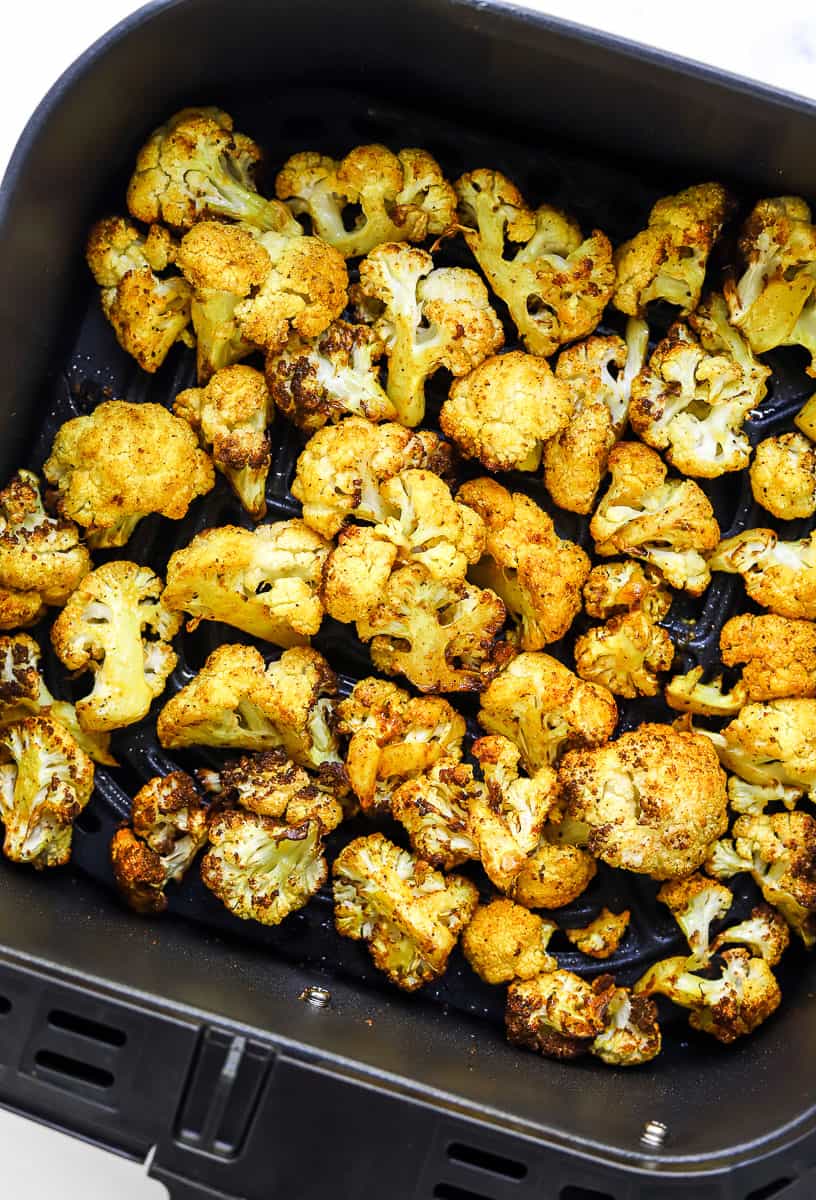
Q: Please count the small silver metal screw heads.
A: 2